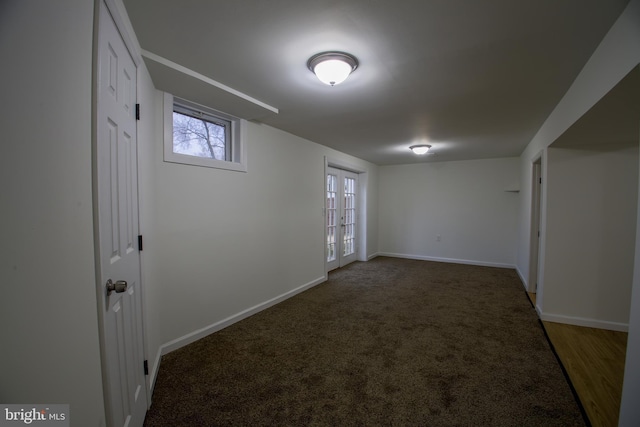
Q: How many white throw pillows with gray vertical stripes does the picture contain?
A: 0